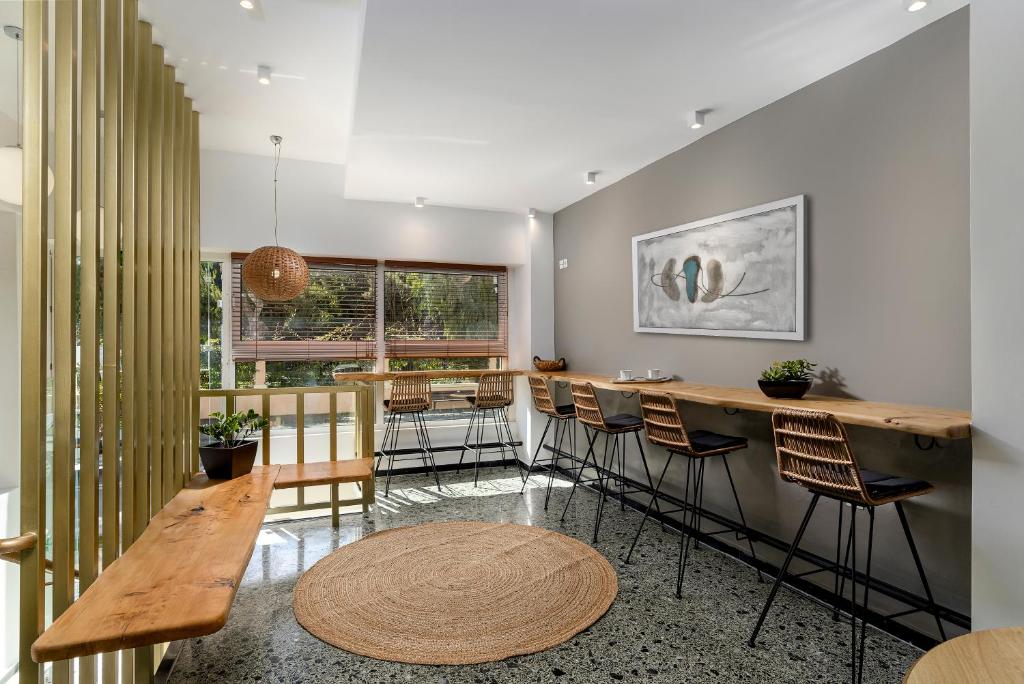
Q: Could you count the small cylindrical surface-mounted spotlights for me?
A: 7